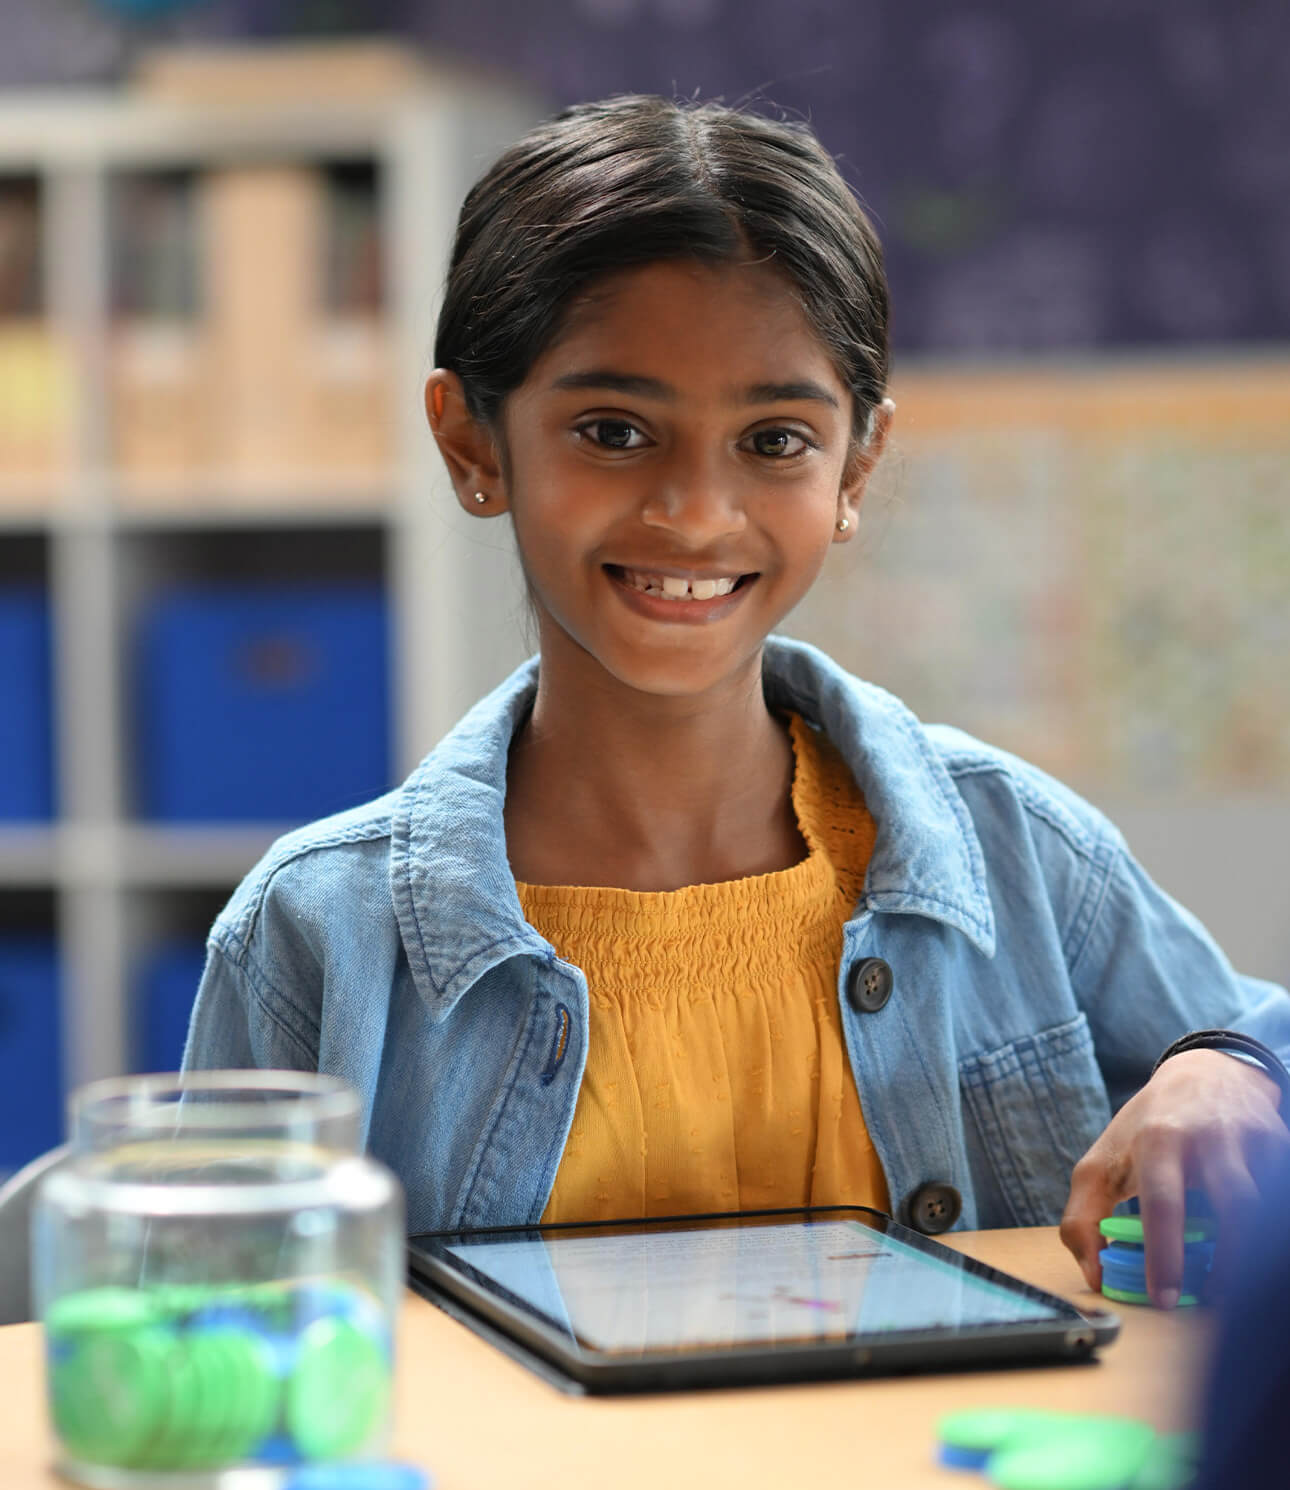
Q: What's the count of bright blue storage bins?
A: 4